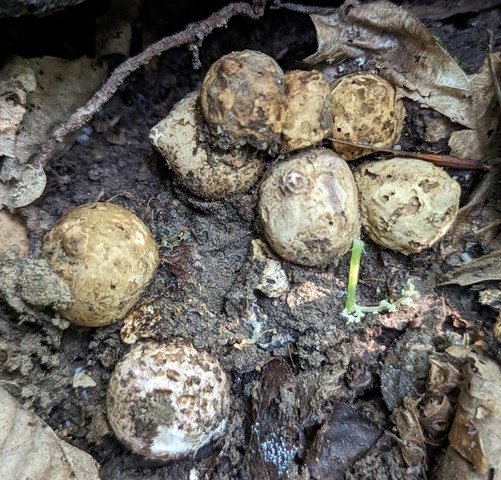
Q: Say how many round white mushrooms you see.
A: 8